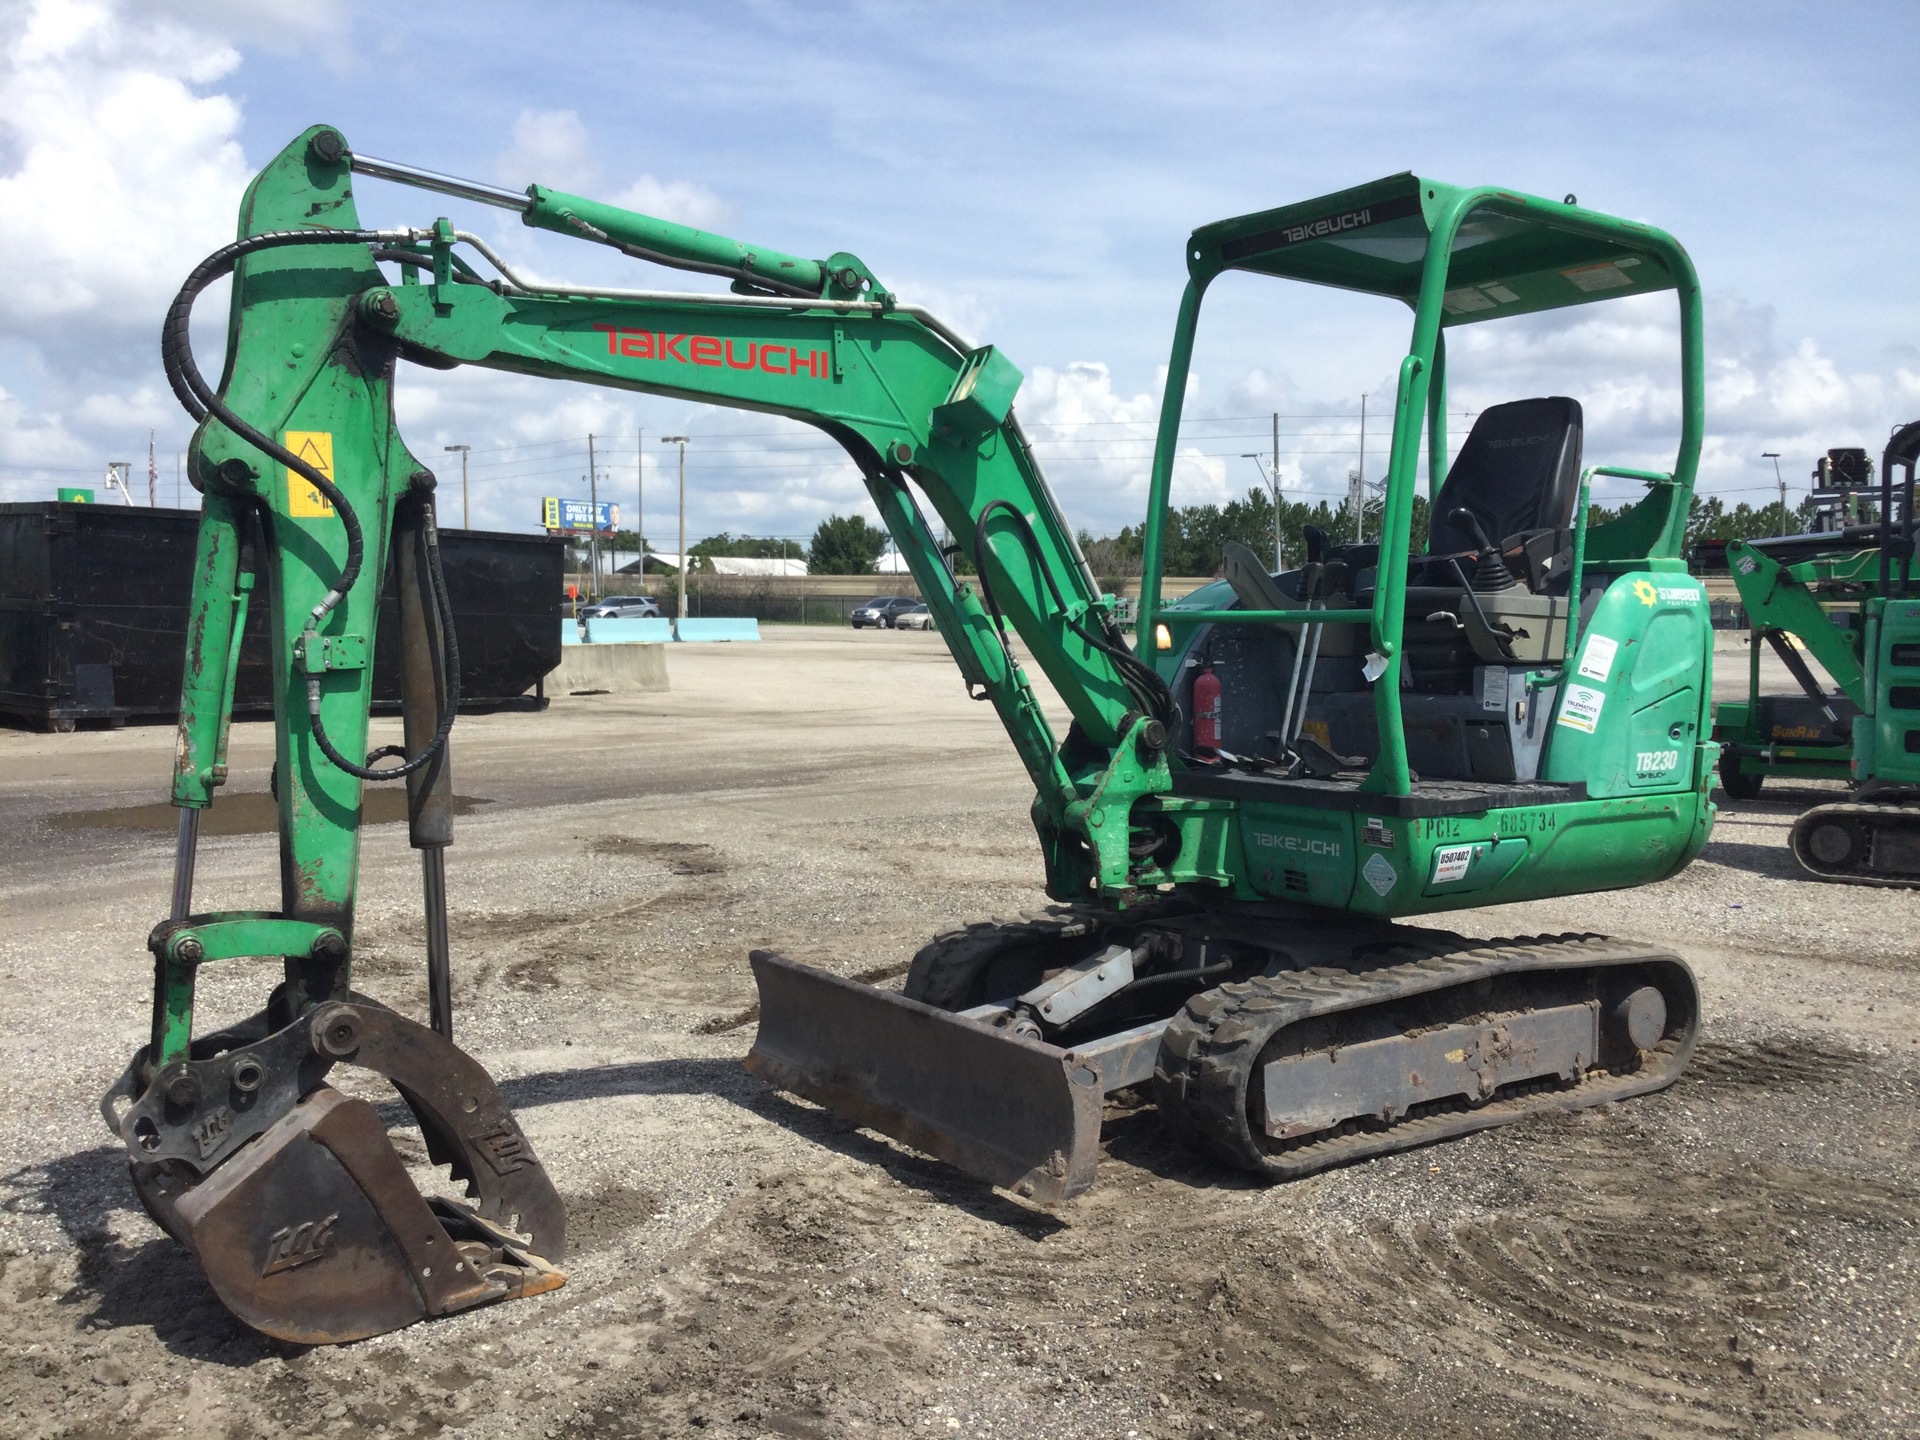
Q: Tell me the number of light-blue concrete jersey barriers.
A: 3